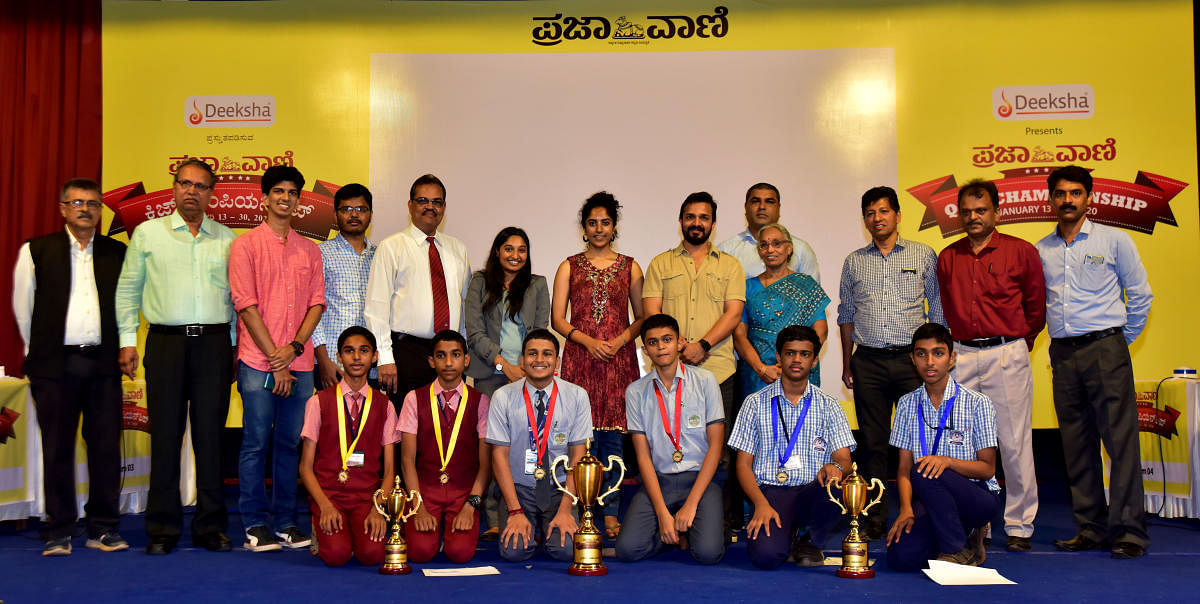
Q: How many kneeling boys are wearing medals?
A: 6